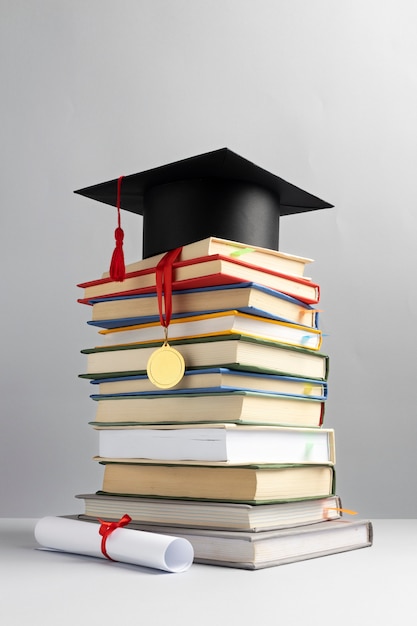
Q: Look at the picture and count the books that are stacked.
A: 11